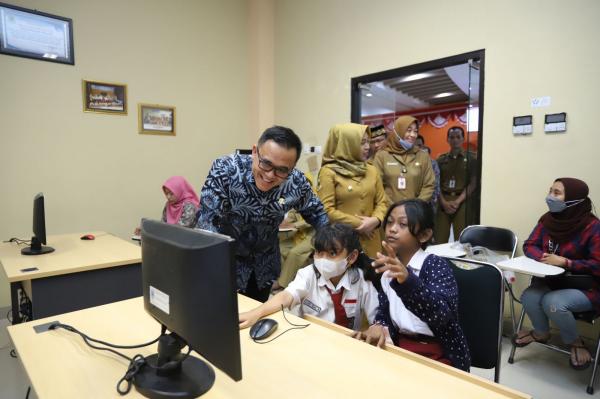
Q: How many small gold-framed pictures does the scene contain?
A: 2